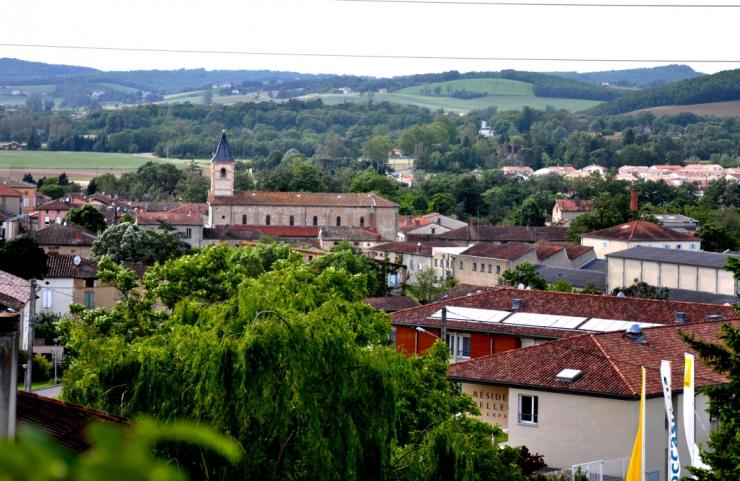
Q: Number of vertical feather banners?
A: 3